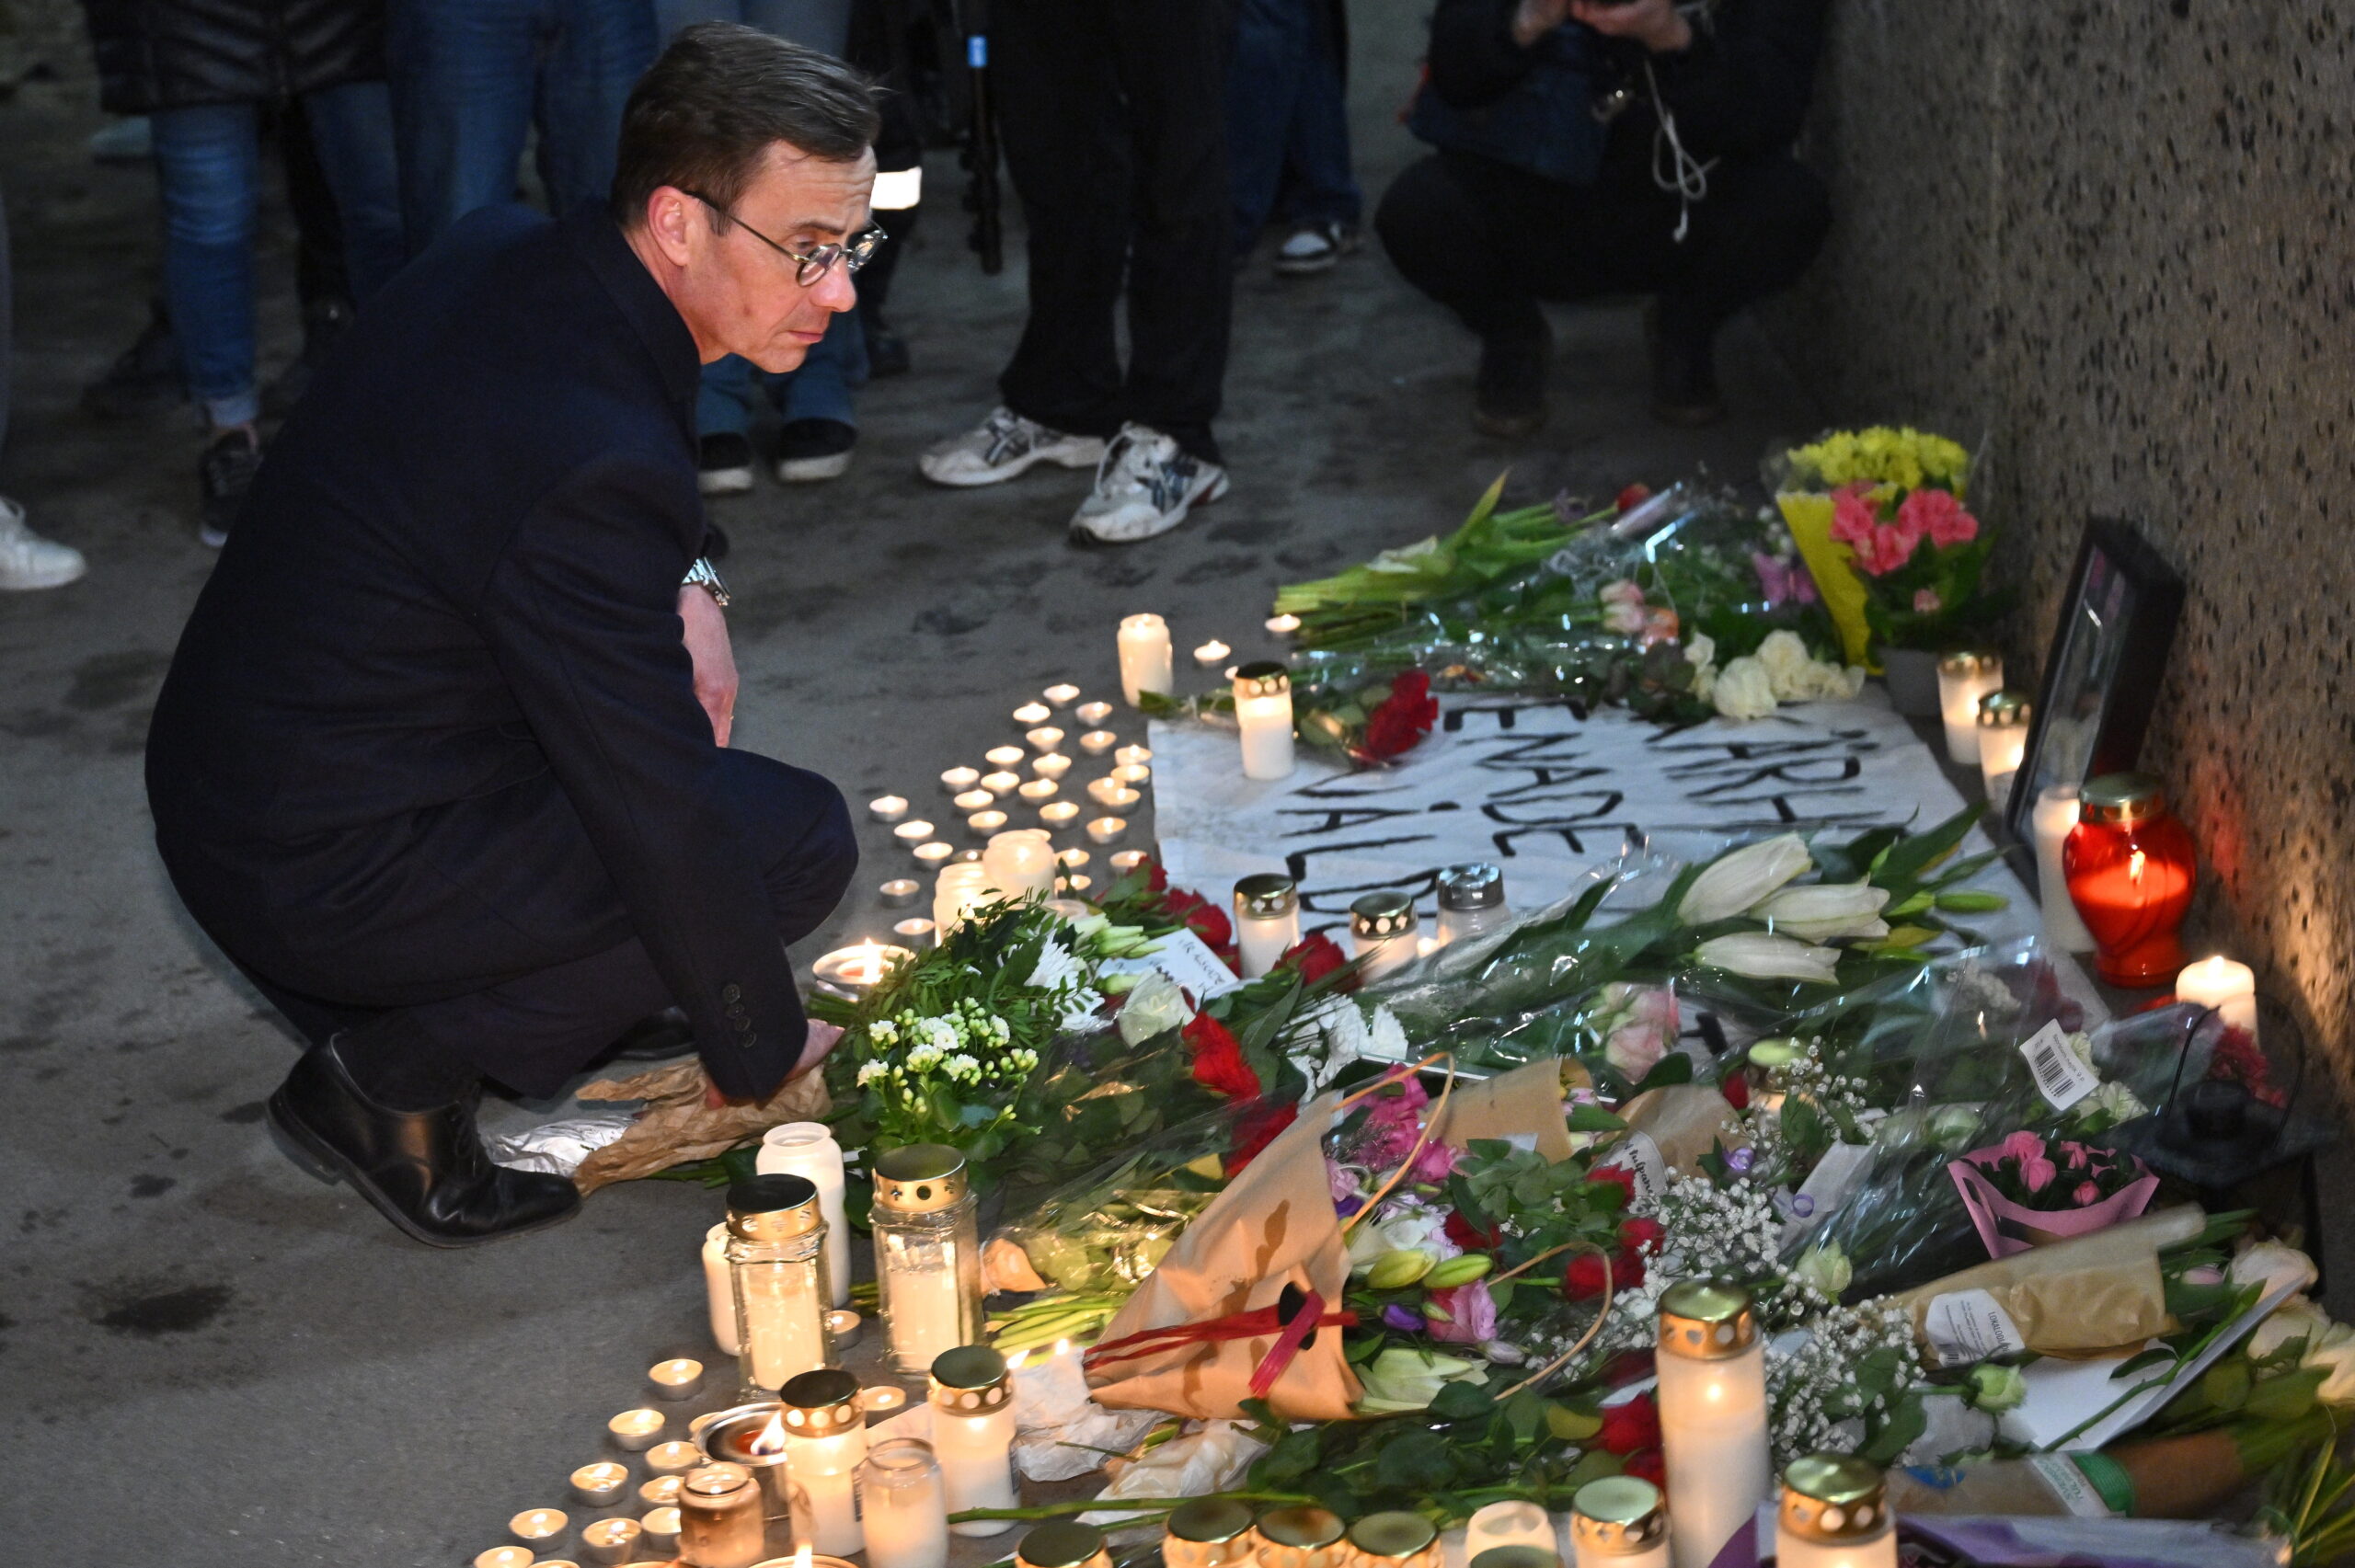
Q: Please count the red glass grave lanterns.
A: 1